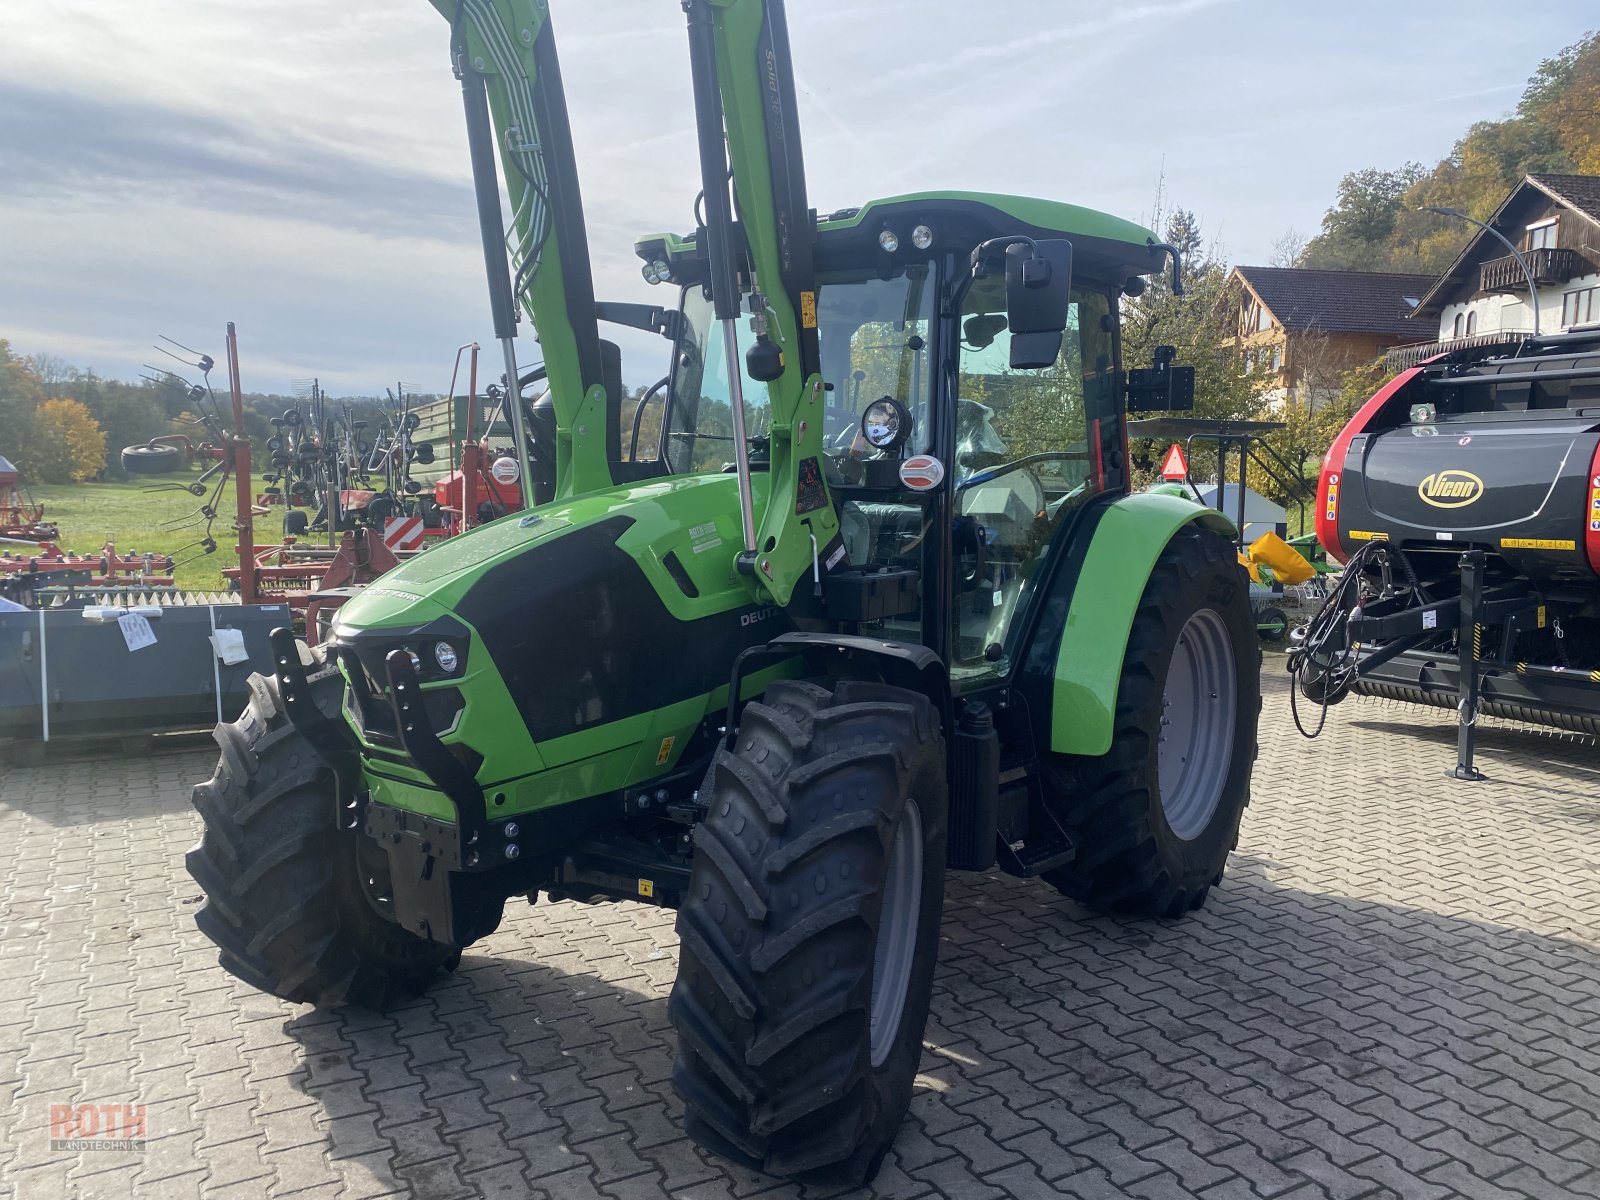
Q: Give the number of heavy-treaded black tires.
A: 3